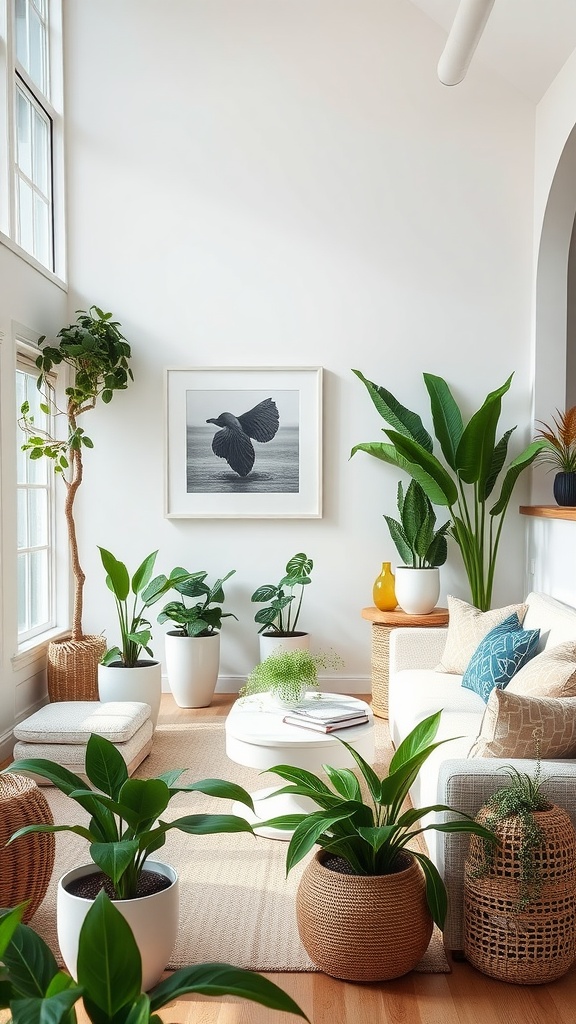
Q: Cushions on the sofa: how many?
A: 4